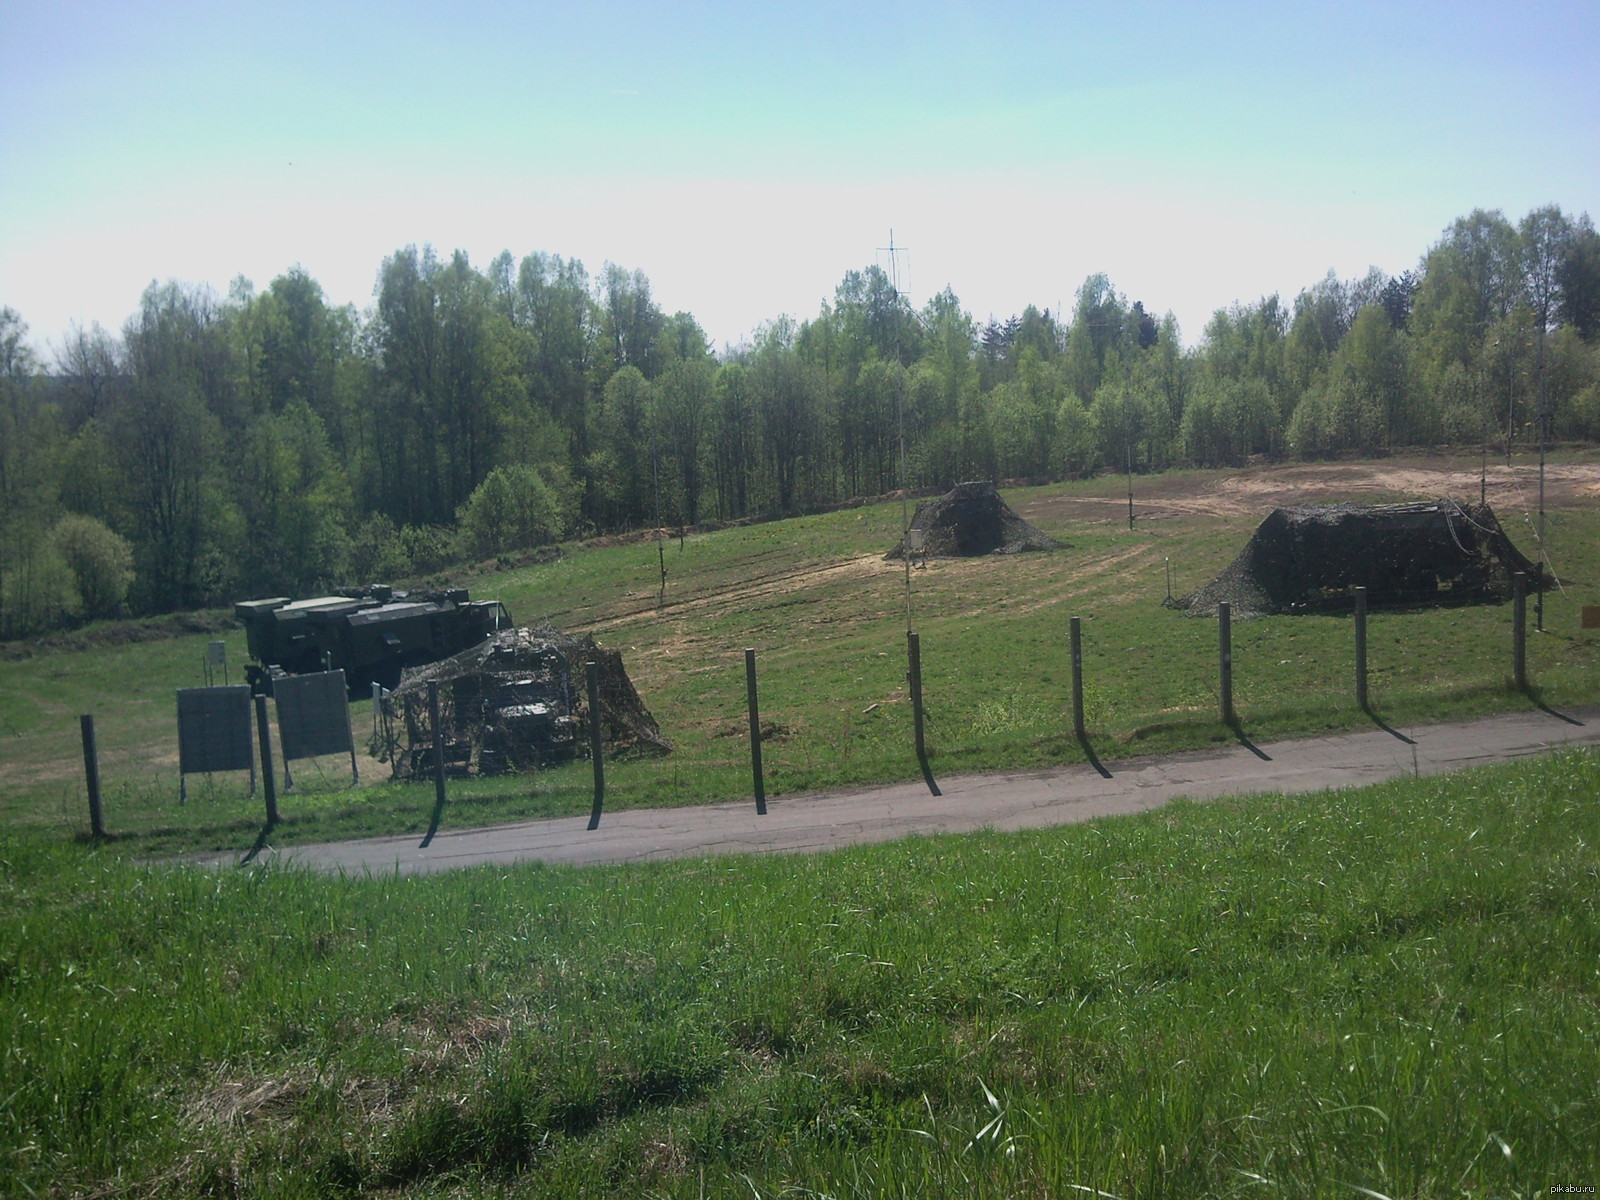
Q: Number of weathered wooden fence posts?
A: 10